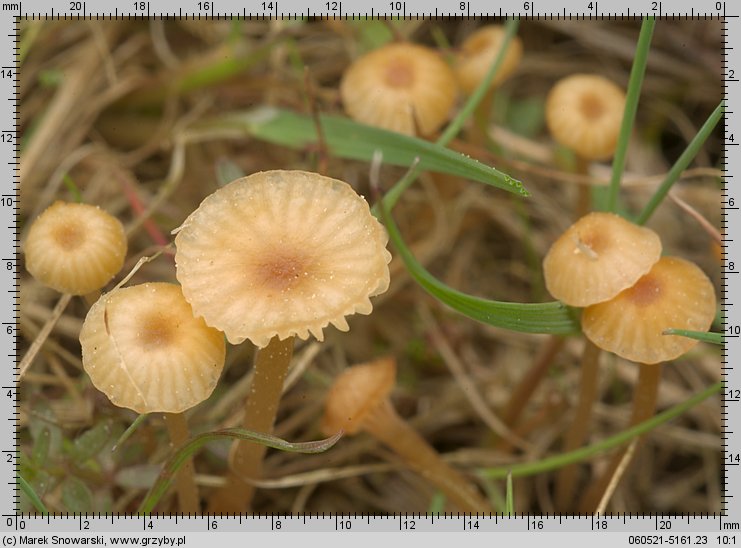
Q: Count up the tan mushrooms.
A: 9